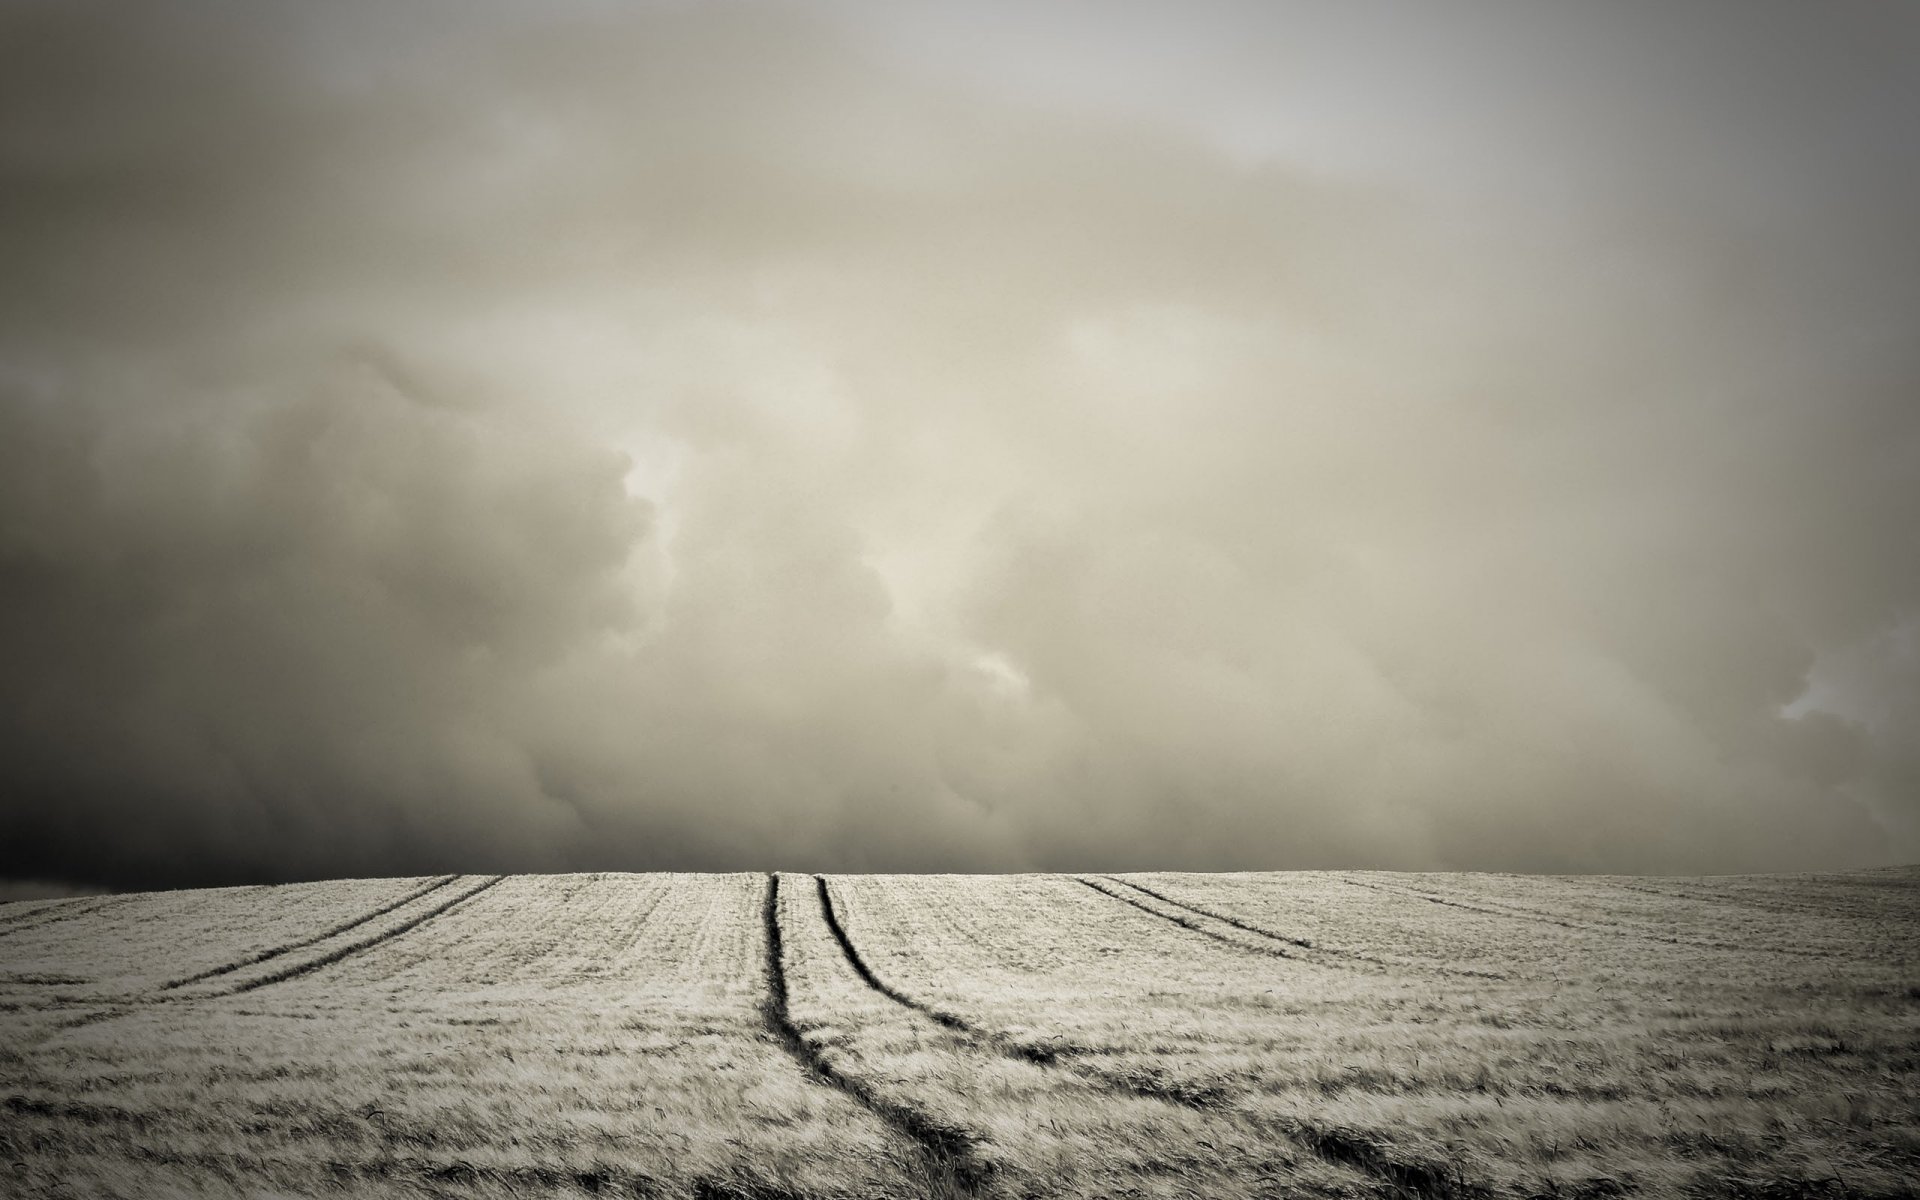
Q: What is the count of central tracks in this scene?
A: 2